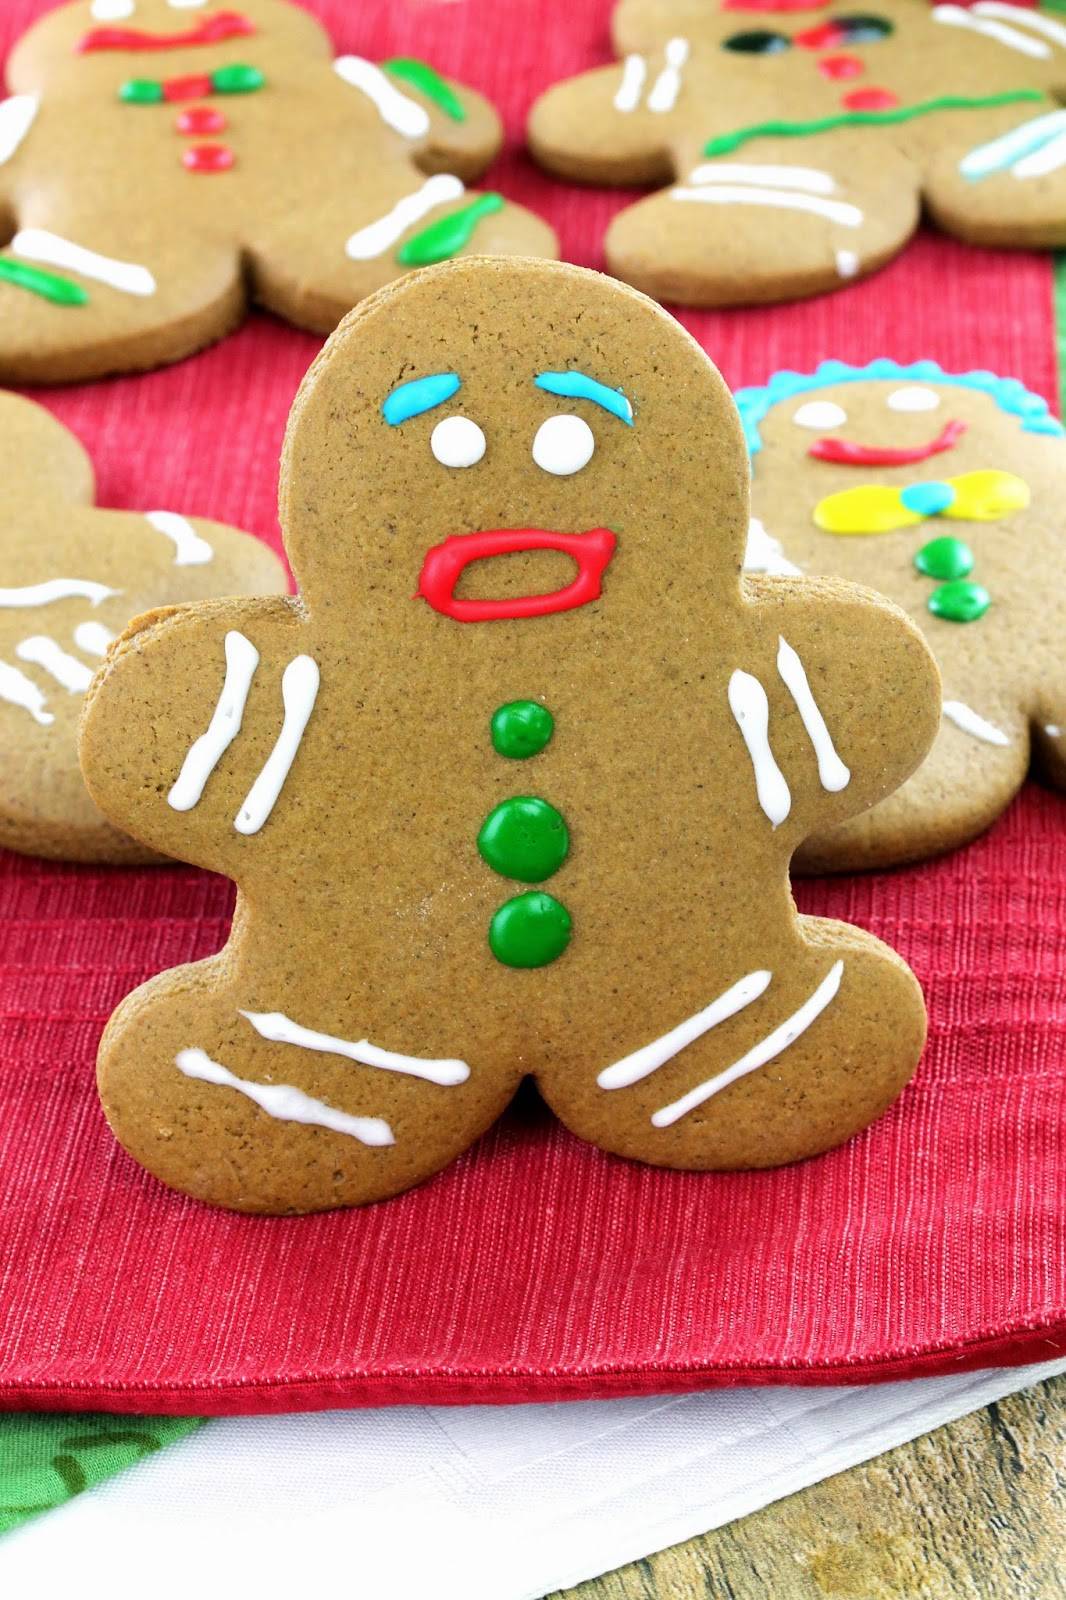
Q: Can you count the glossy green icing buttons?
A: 5